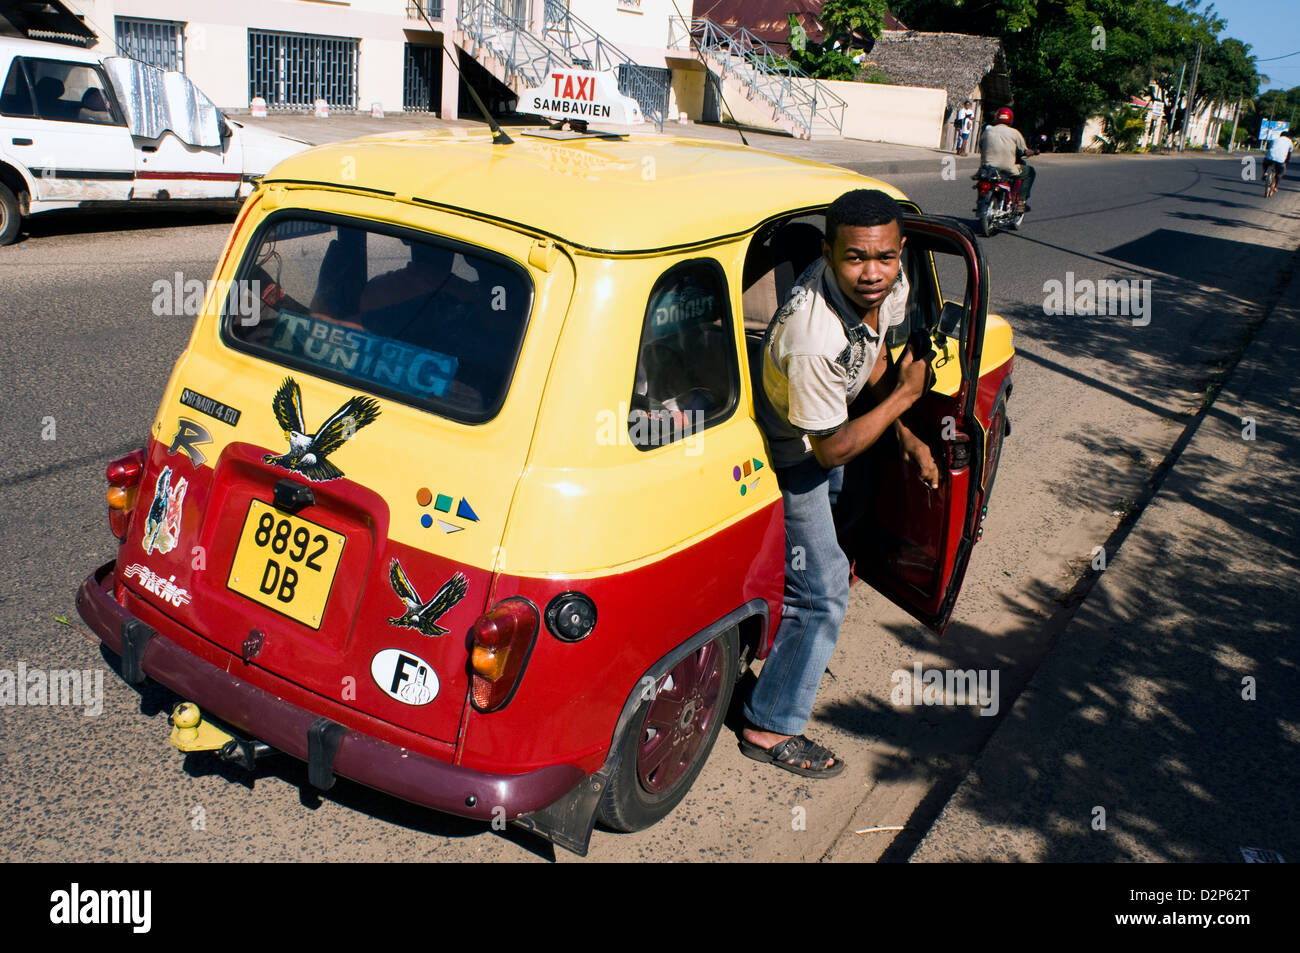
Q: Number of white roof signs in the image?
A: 1